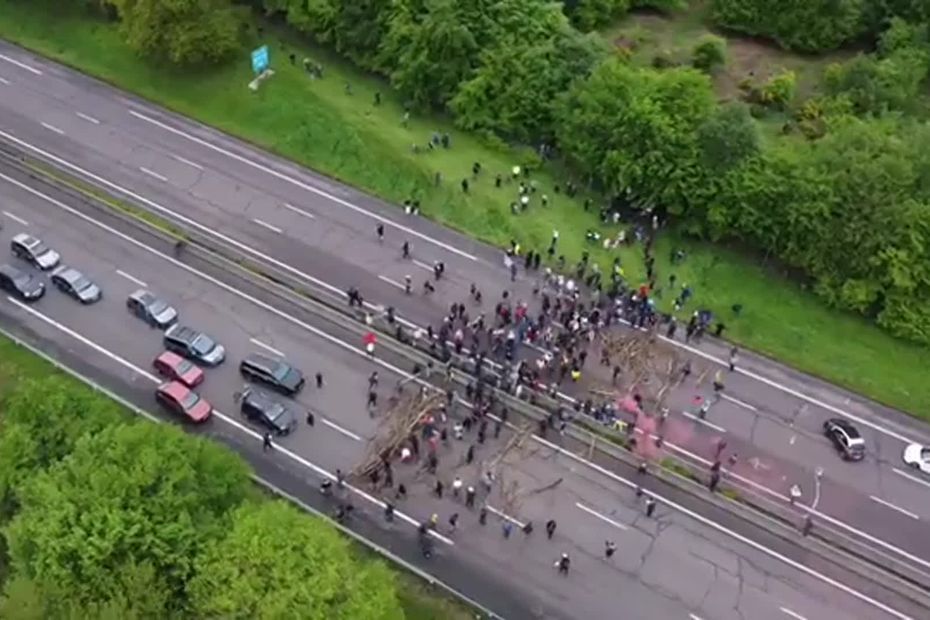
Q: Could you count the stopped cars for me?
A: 11